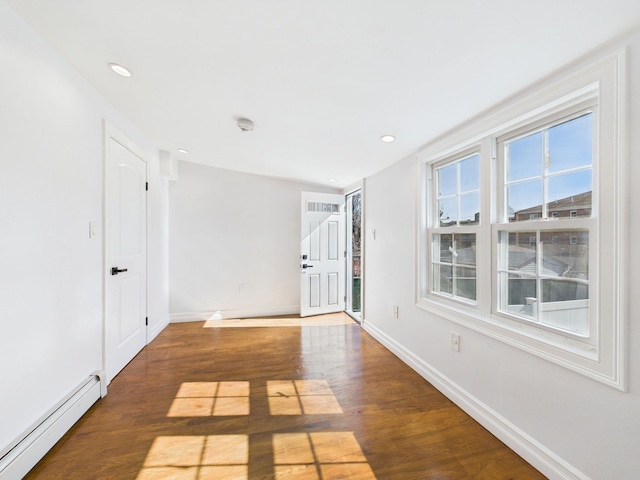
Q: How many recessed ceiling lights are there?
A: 4